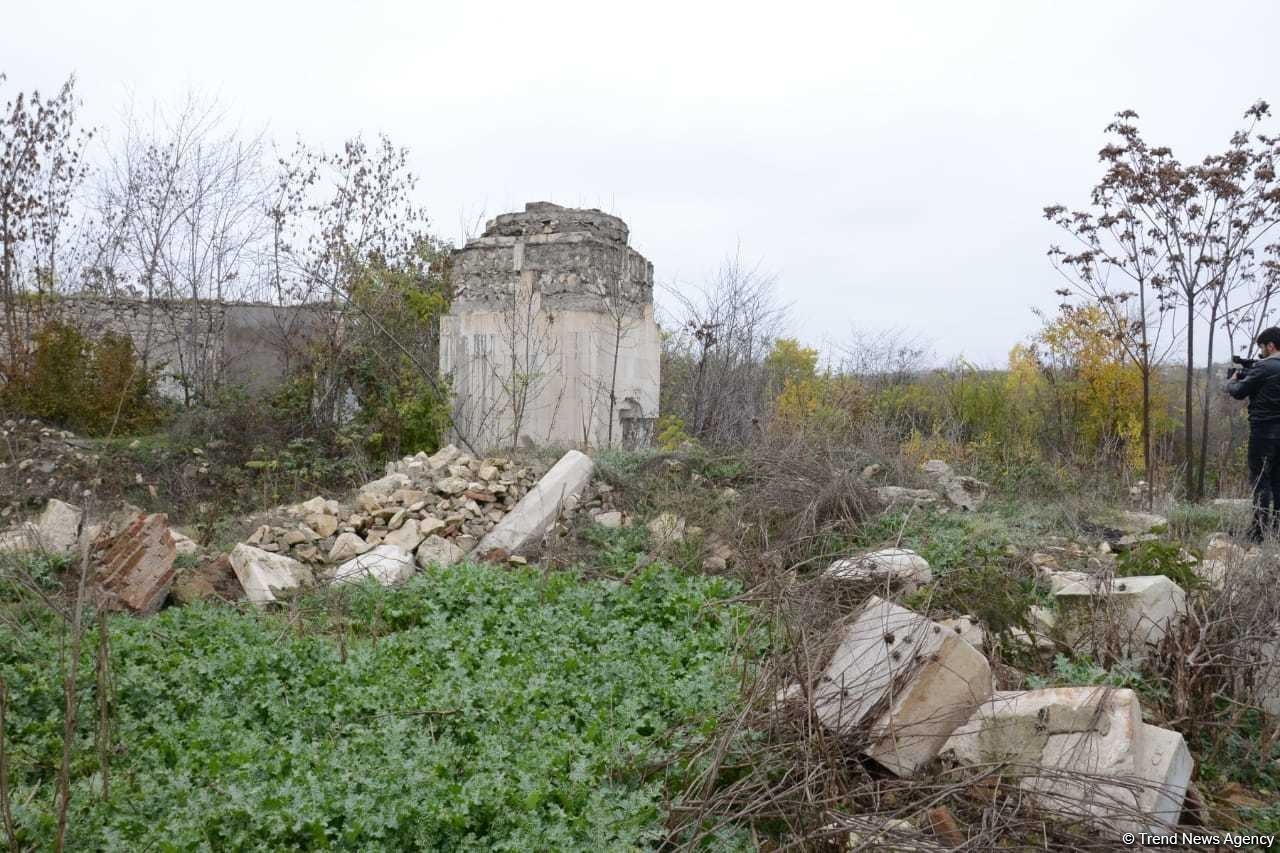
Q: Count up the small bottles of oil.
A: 0